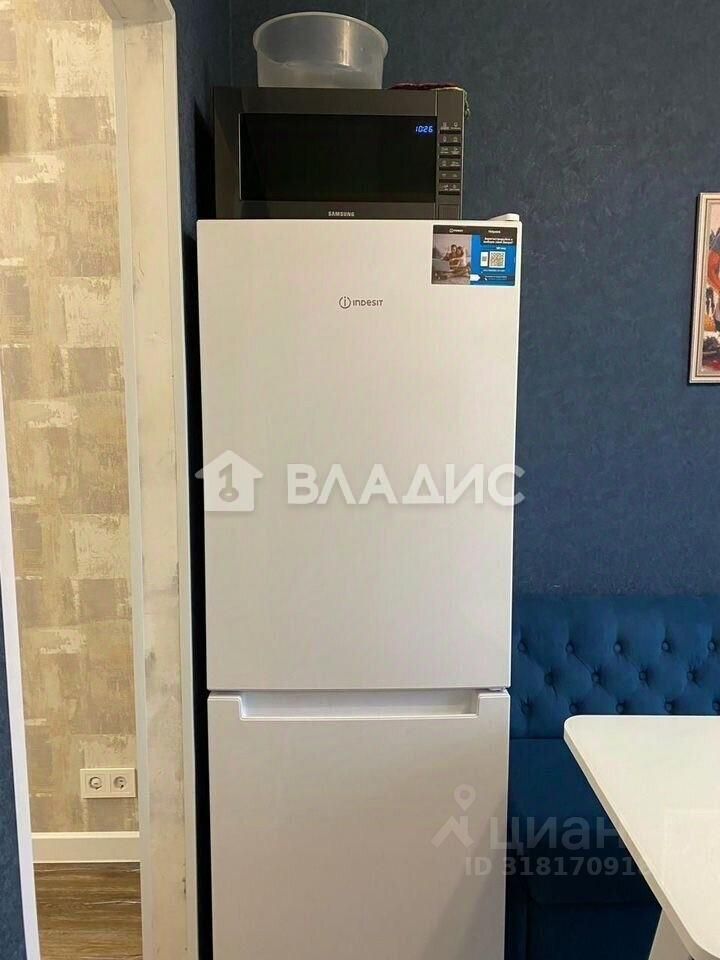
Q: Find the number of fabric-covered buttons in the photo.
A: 14